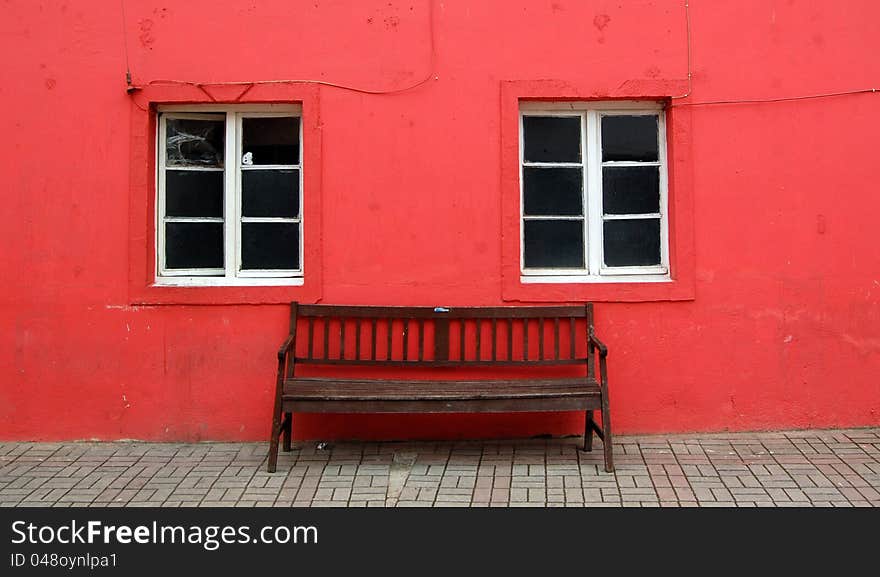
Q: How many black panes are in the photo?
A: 12